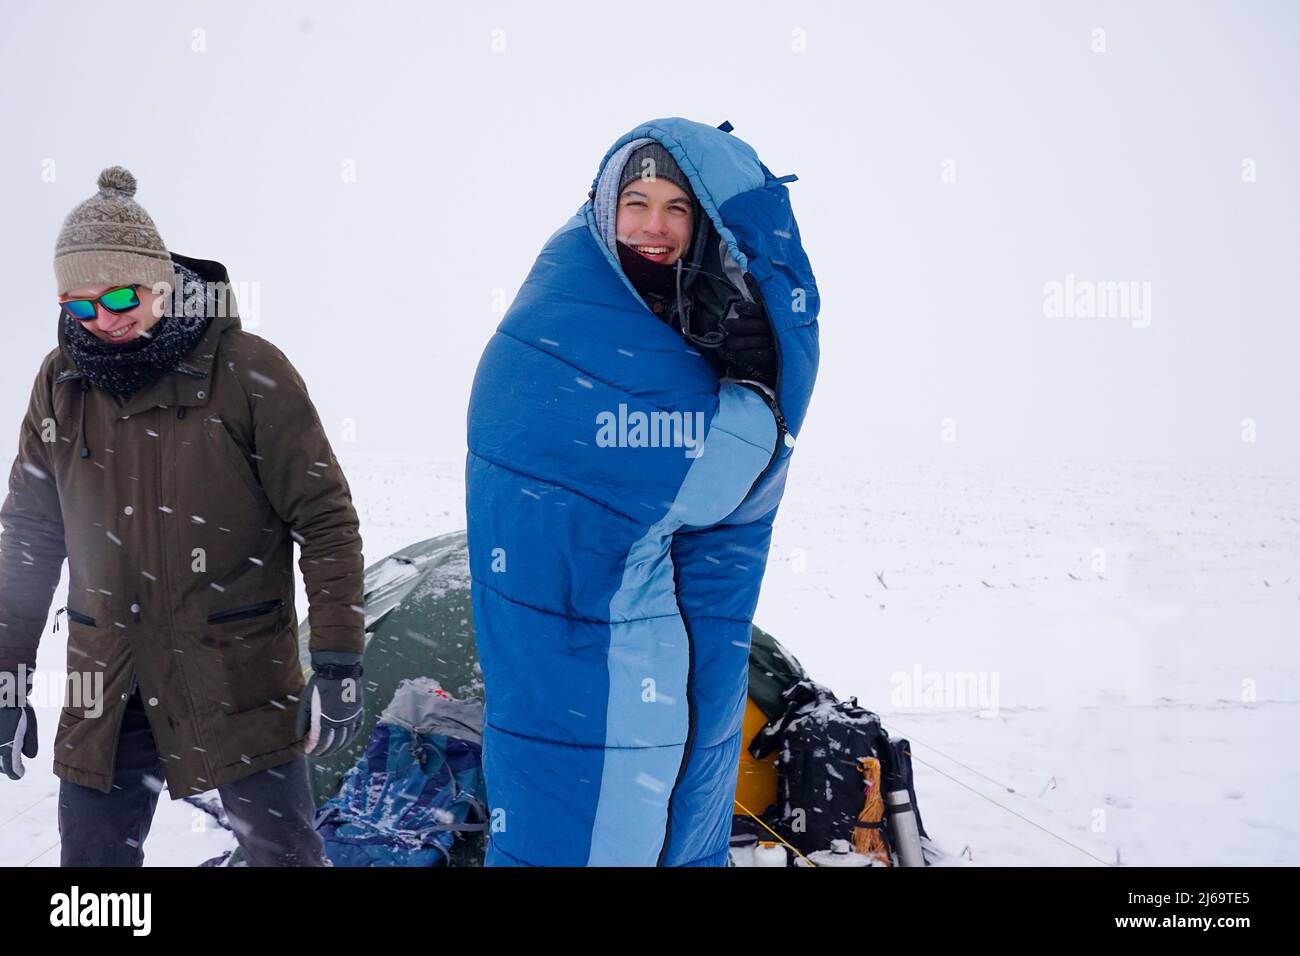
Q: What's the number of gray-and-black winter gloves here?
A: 2